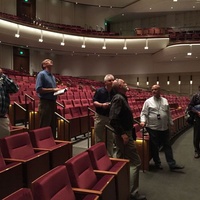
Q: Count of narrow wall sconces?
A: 6